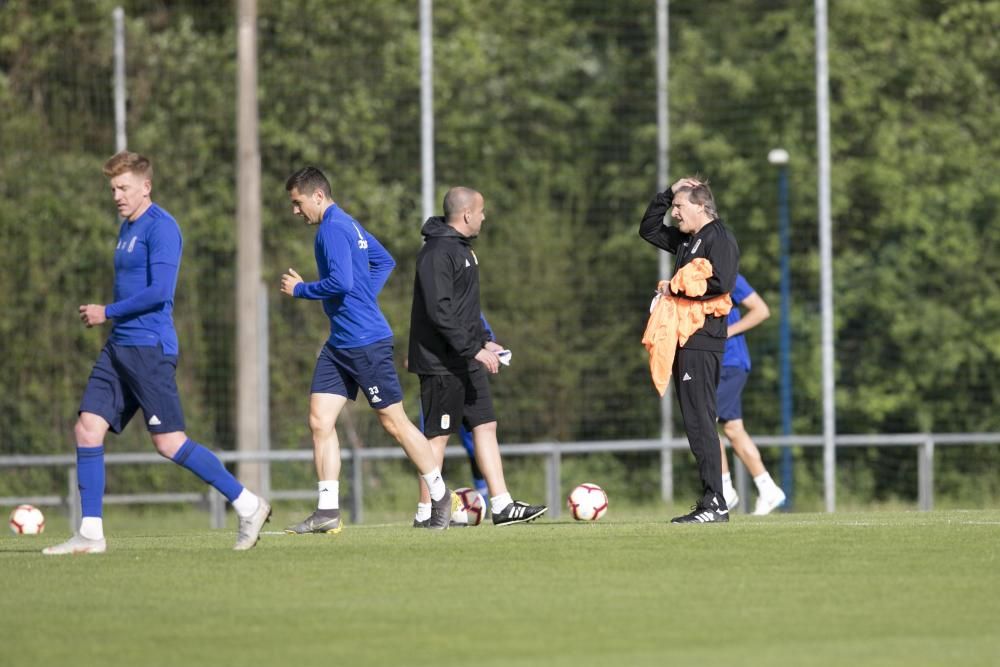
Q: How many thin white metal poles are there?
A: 4